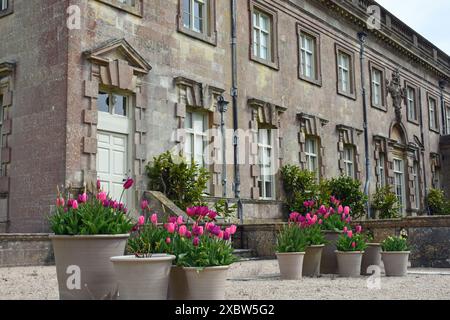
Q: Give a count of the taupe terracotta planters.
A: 9